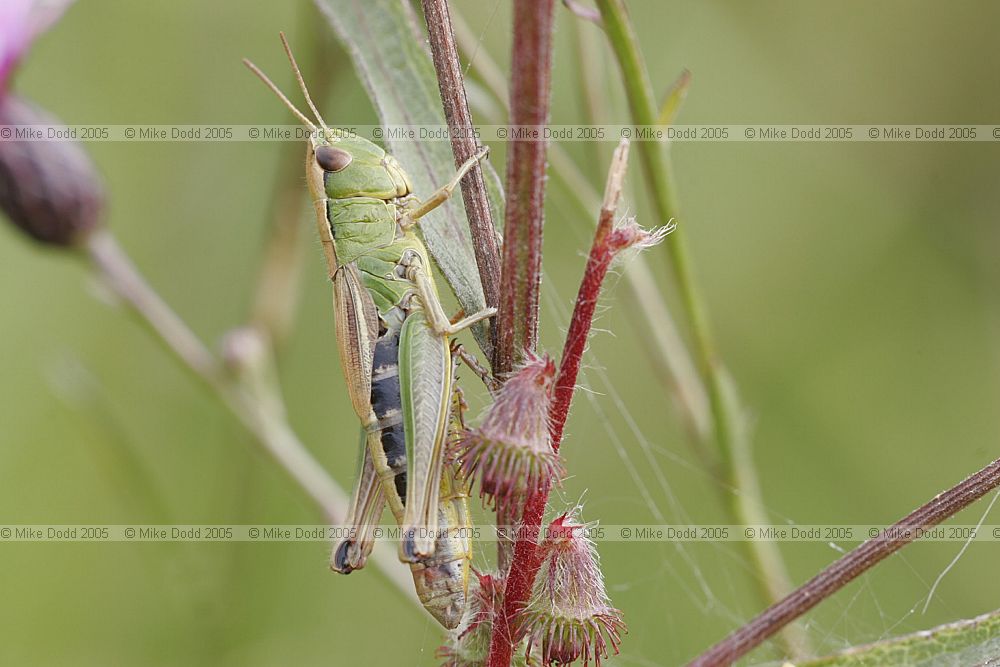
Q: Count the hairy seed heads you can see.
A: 3